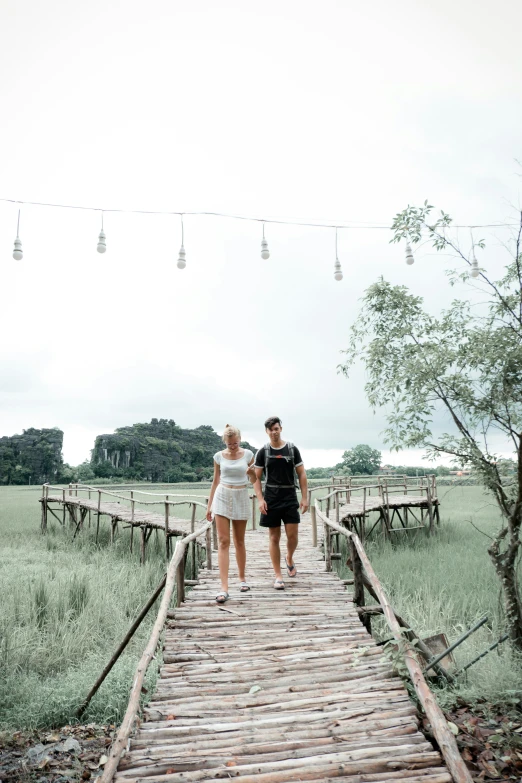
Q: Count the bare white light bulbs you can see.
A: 7